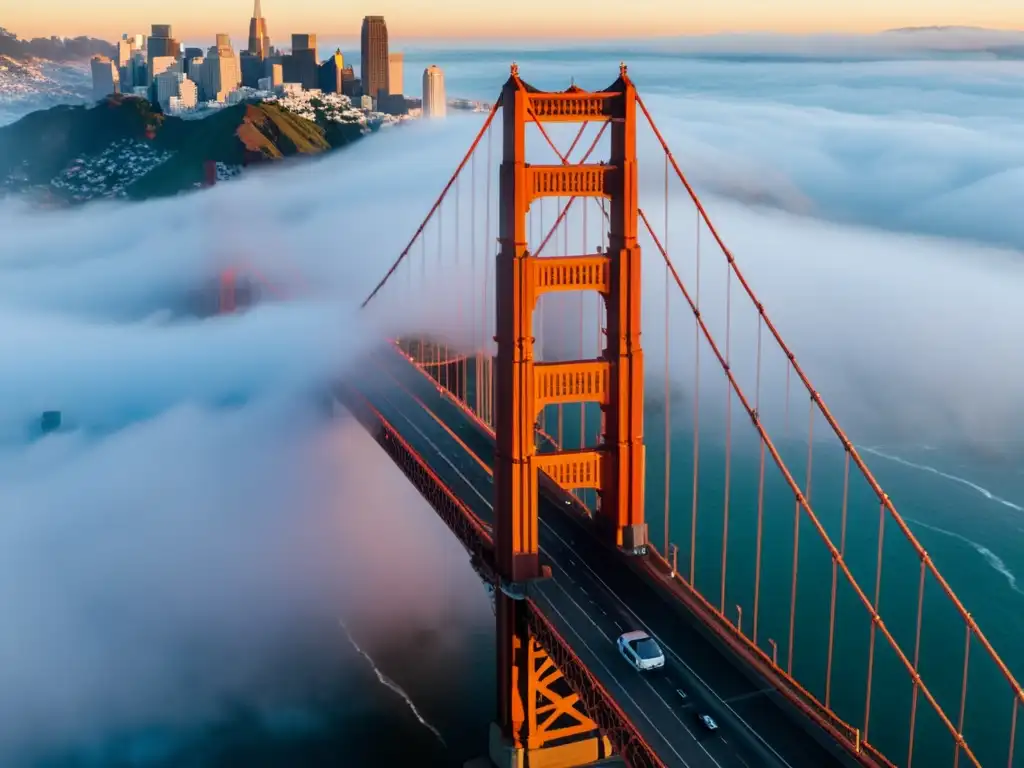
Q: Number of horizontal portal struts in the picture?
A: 5